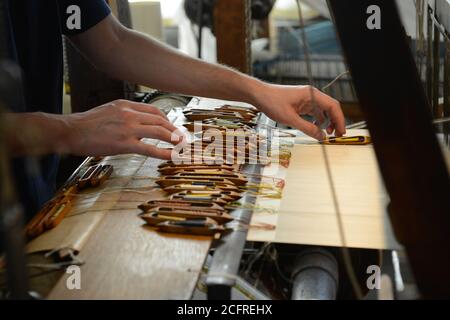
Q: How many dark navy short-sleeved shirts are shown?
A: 1